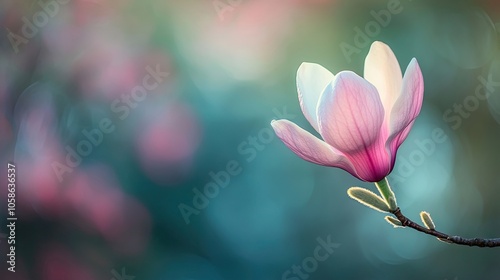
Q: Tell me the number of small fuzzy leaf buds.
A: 3